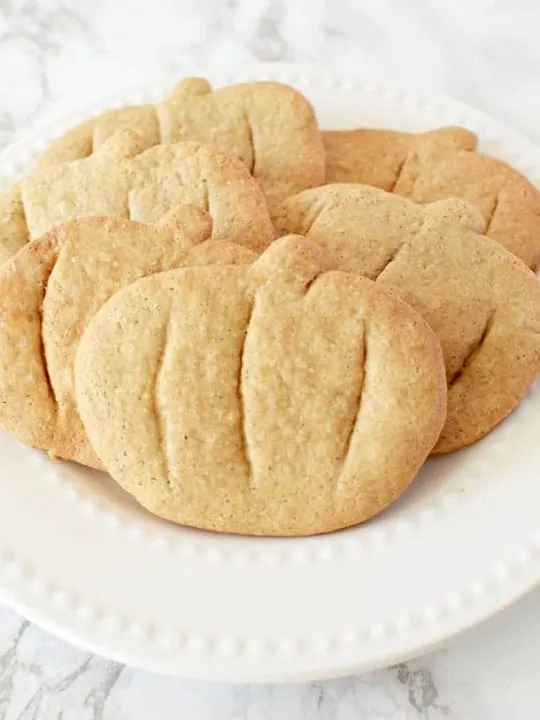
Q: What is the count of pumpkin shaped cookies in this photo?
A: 6